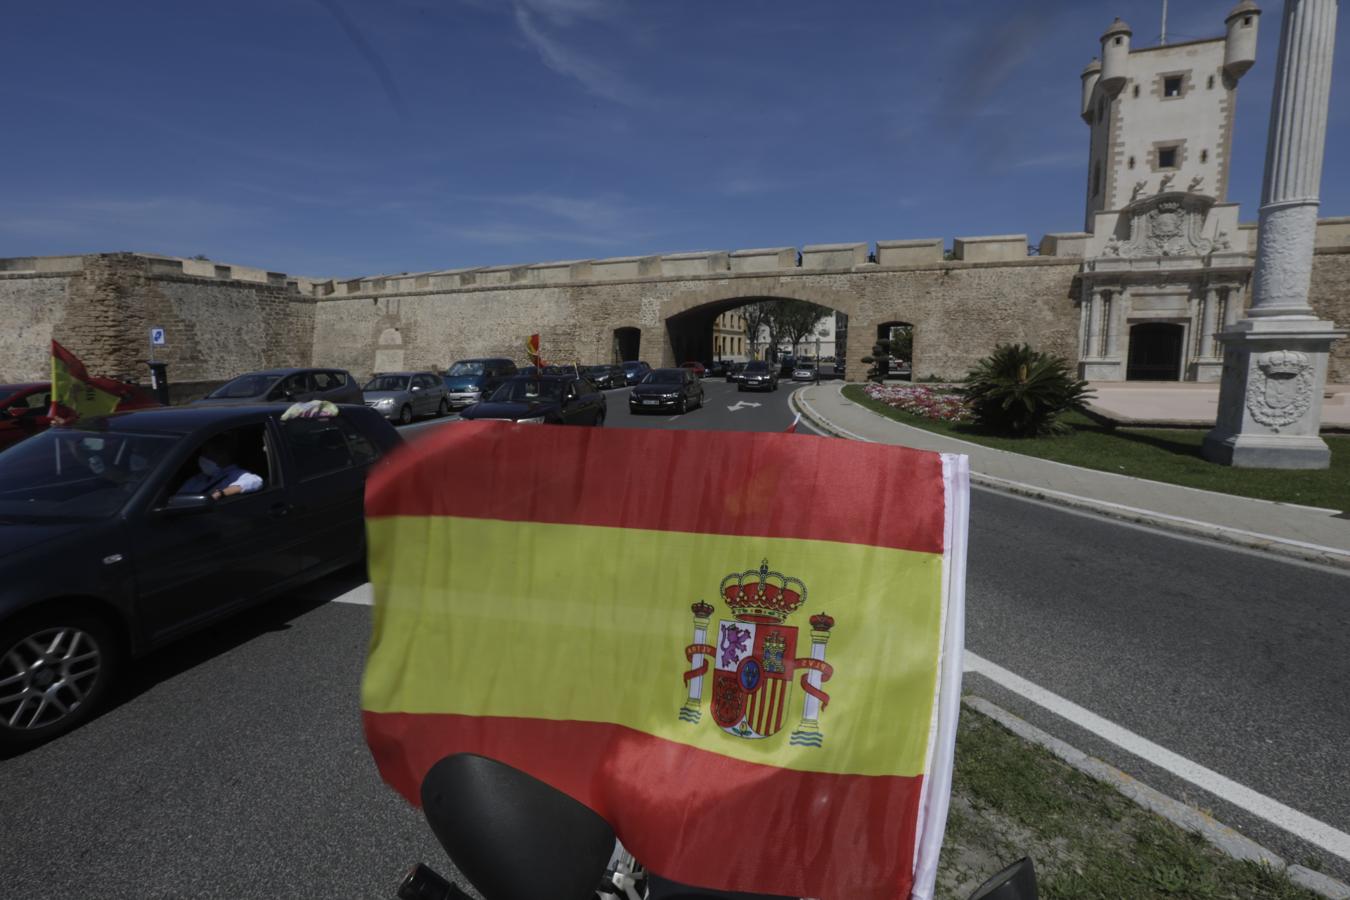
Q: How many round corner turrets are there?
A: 3